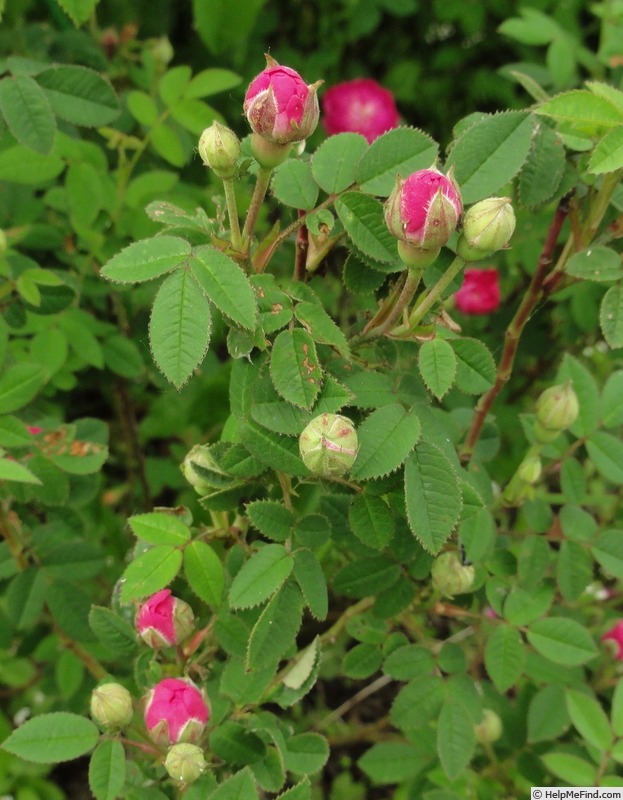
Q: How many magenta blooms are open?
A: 2